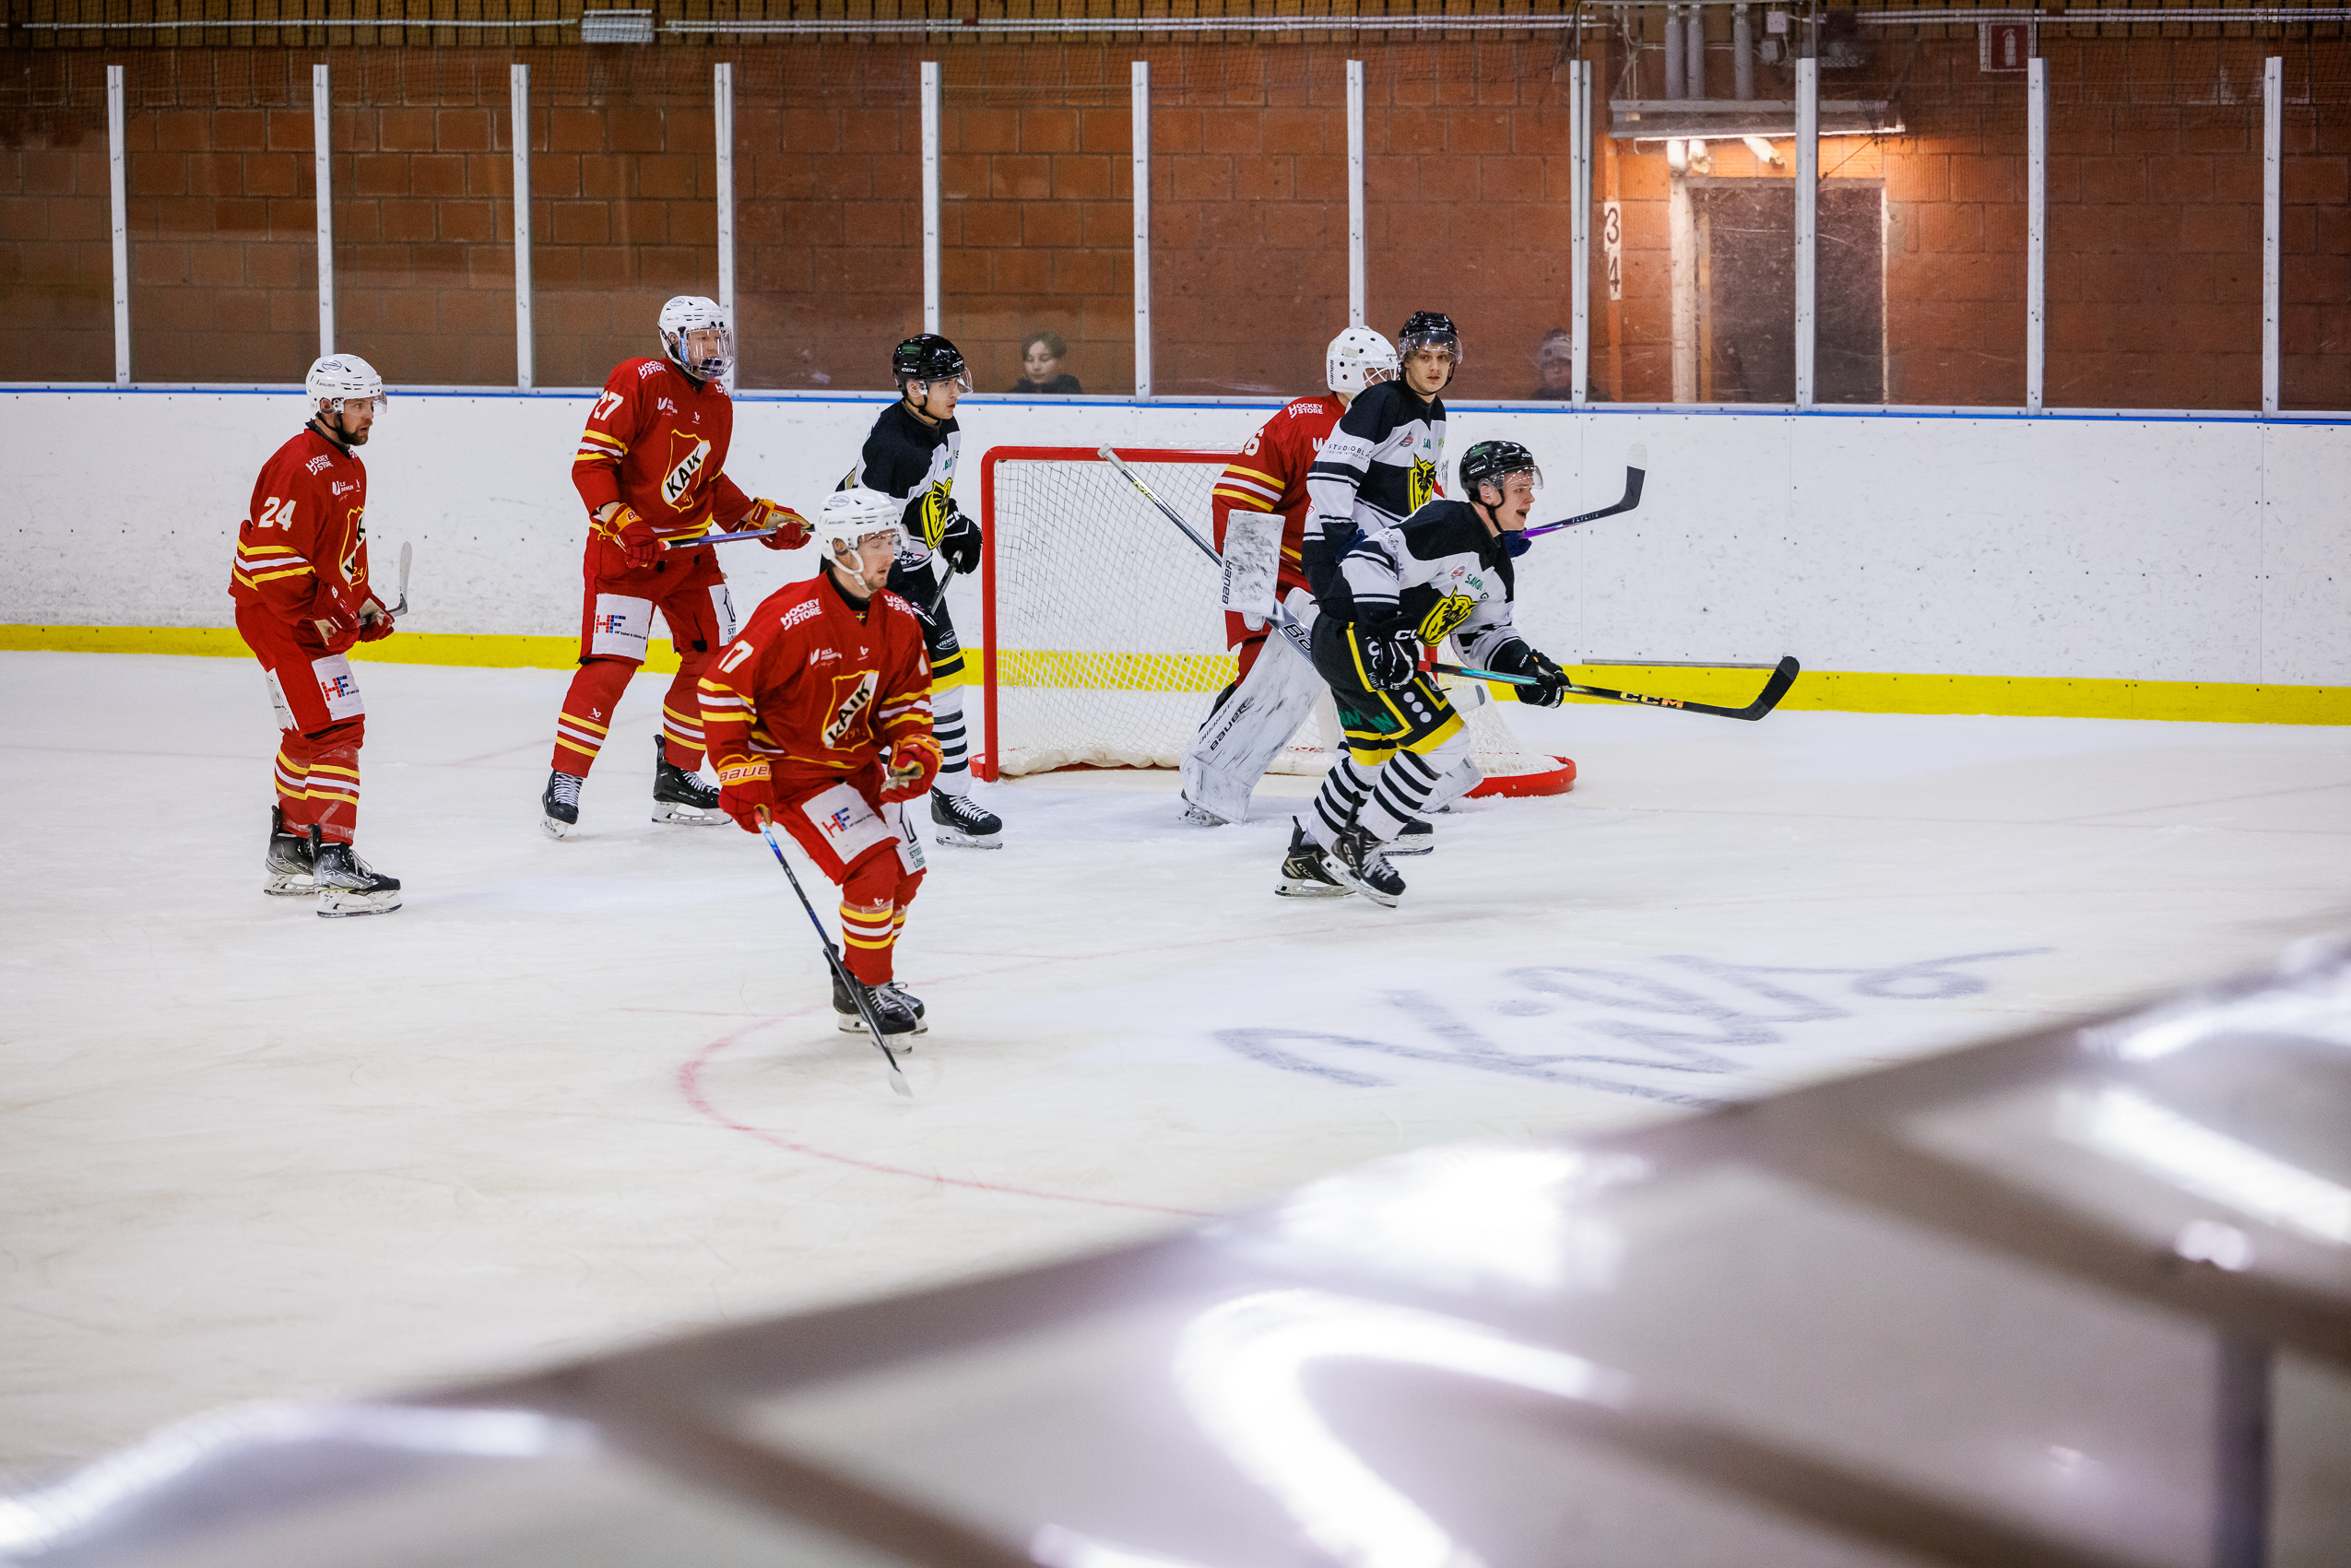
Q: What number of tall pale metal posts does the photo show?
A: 11